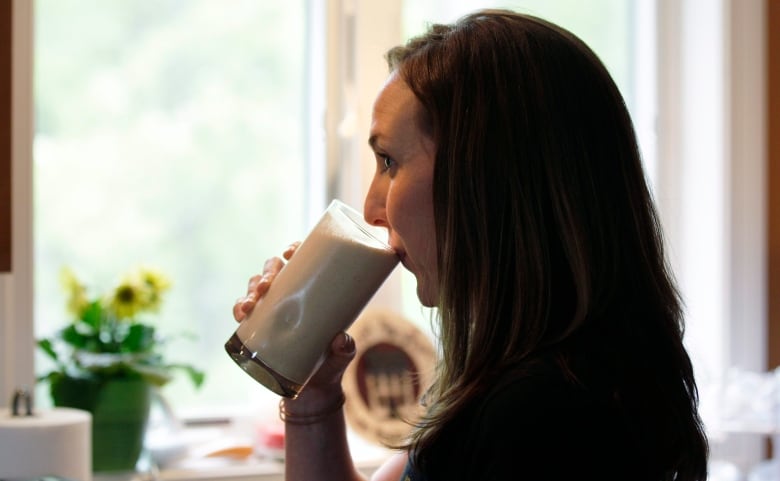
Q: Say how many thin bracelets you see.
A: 2